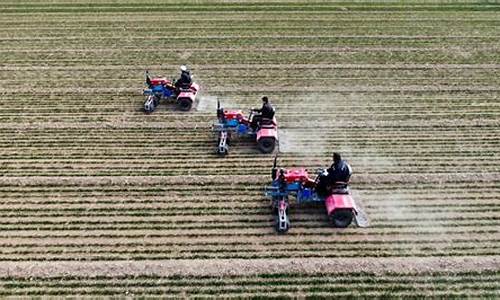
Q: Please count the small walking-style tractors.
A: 3